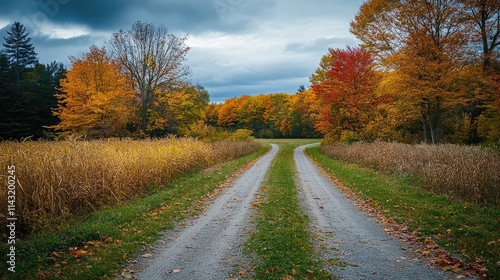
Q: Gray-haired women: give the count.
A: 0